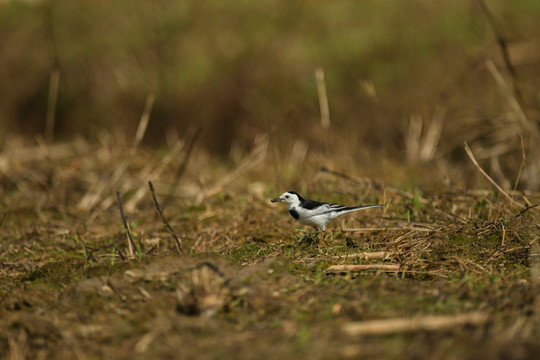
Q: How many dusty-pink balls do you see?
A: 0